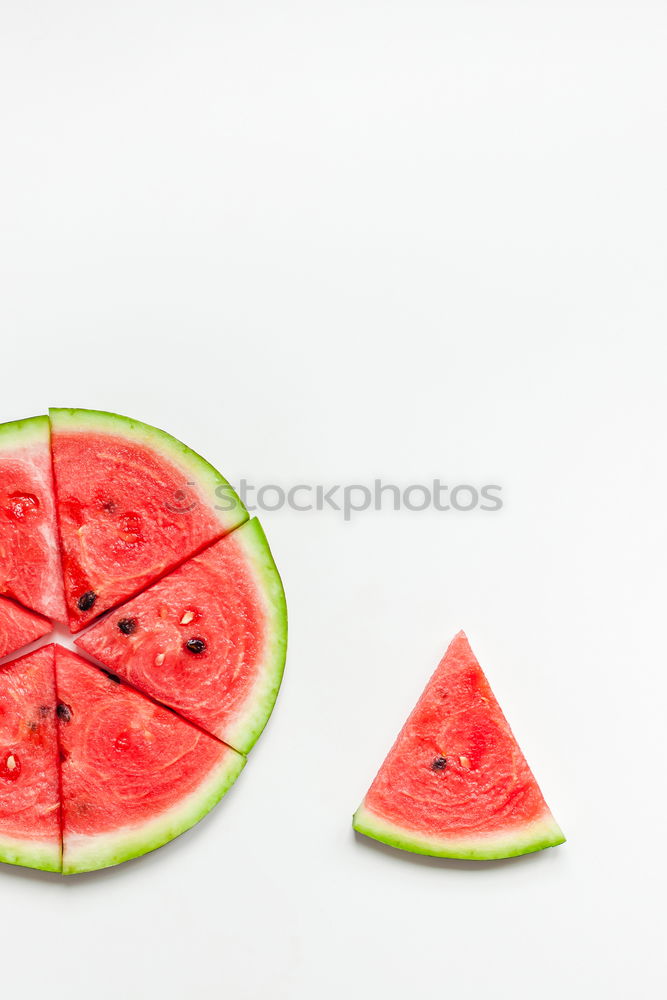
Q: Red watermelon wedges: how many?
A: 7